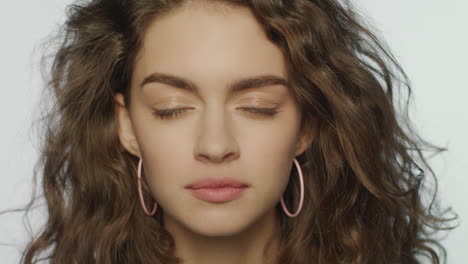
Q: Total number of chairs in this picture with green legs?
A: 0